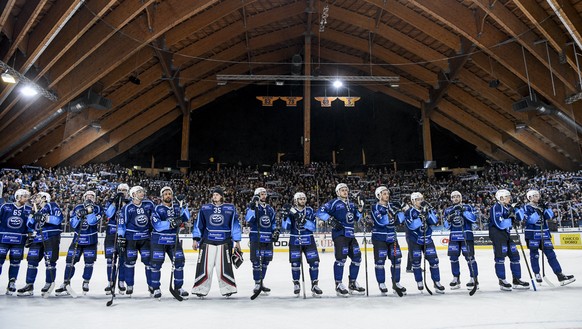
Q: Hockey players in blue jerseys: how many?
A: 15